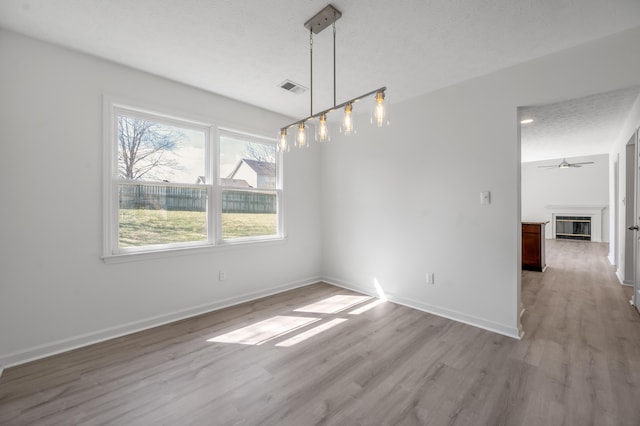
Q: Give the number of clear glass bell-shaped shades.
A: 5